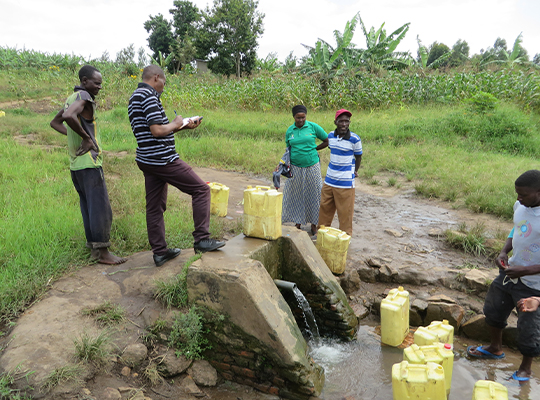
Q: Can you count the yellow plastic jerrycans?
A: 8